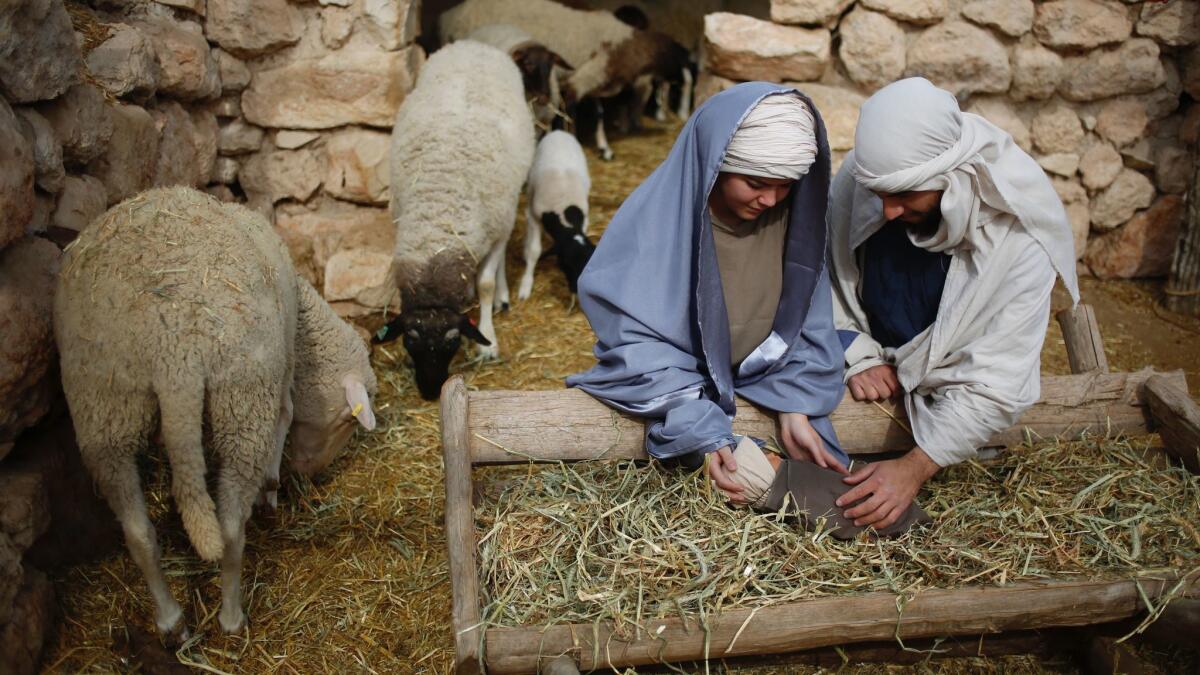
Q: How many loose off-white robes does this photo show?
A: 1